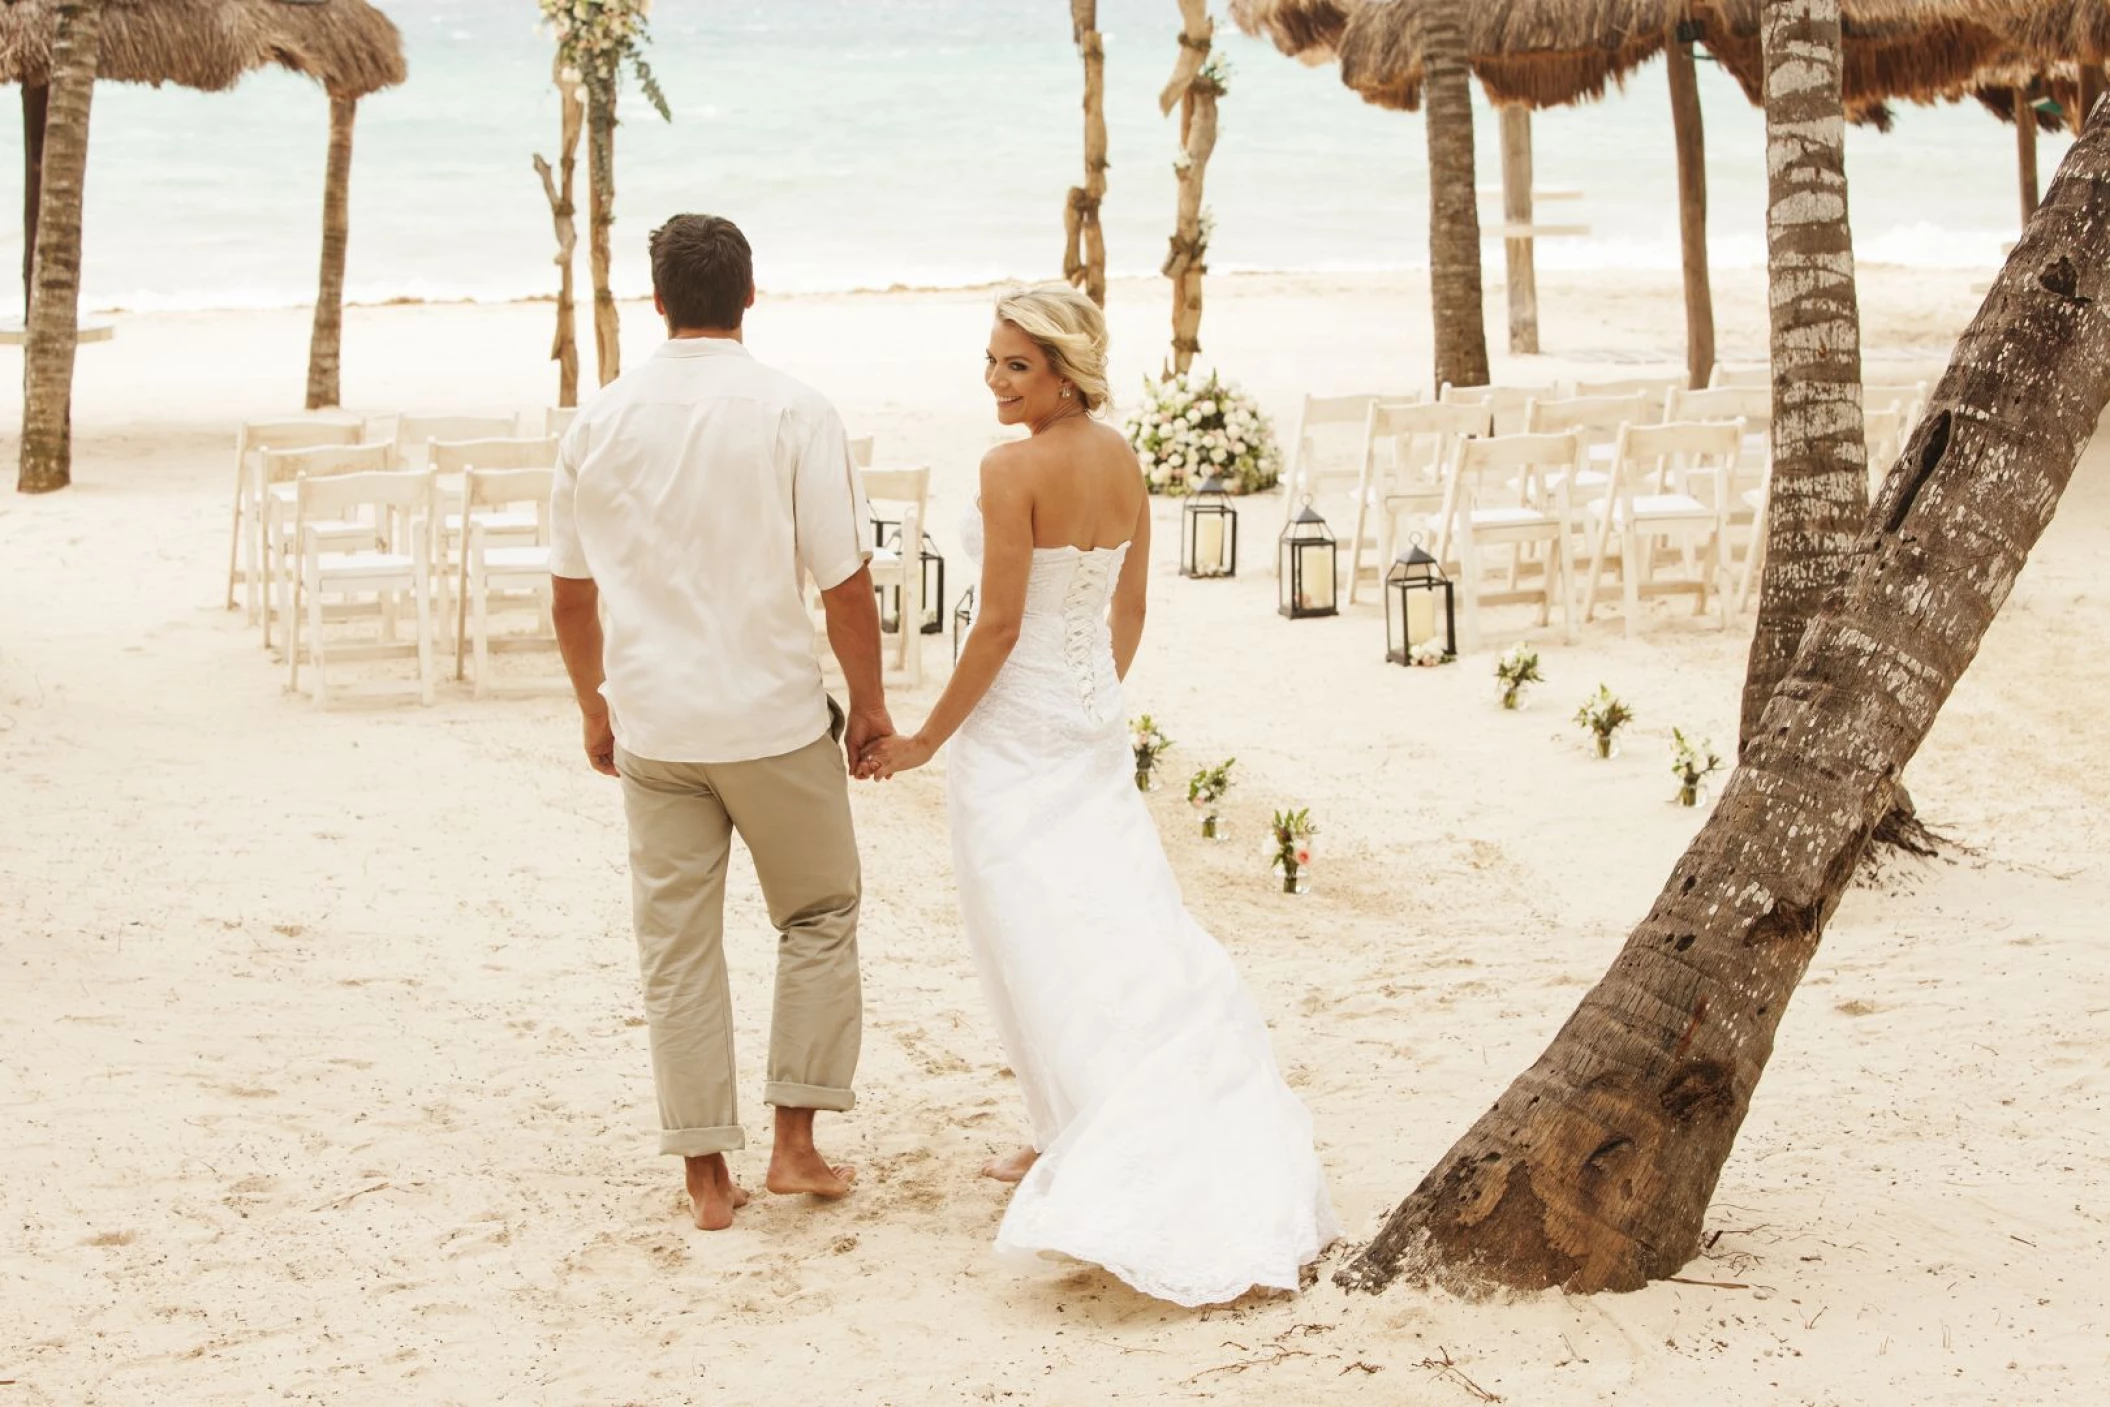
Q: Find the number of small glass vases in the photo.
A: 6